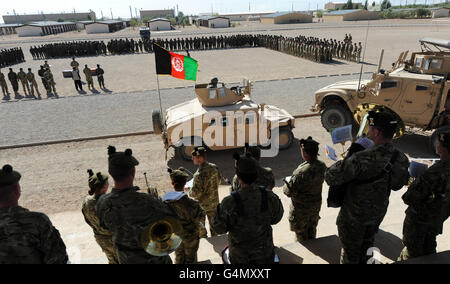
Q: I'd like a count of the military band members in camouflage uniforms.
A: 10